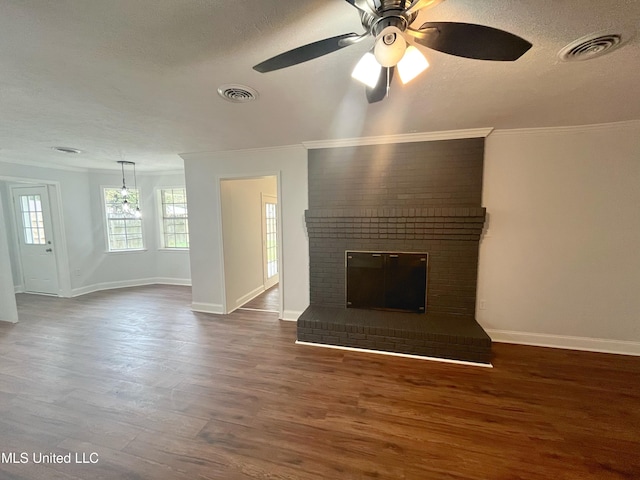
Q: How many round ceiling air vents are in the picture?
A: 3